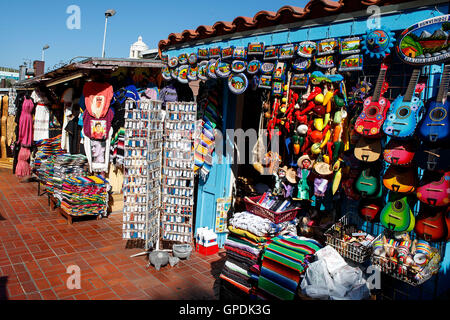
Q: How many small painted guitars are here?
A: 12